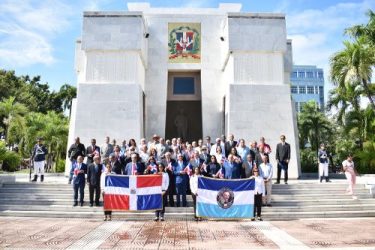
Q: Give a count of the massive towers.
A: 2